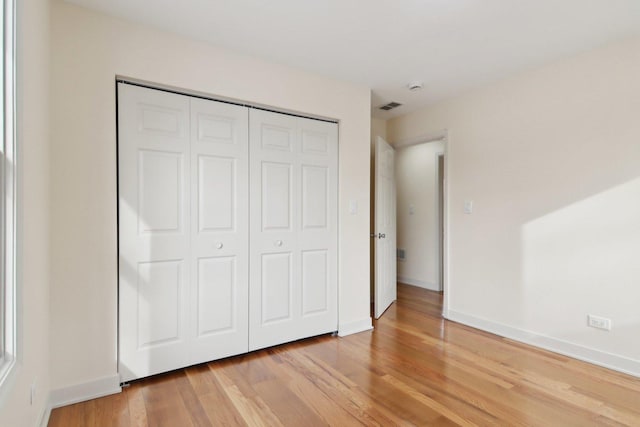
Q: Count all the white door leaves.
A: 5